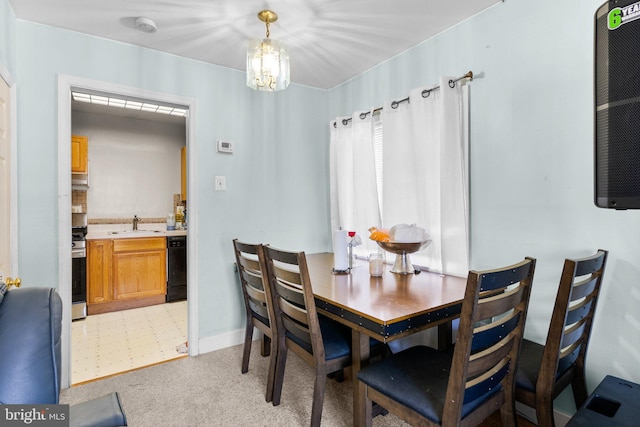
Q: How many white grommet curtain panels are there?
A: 2